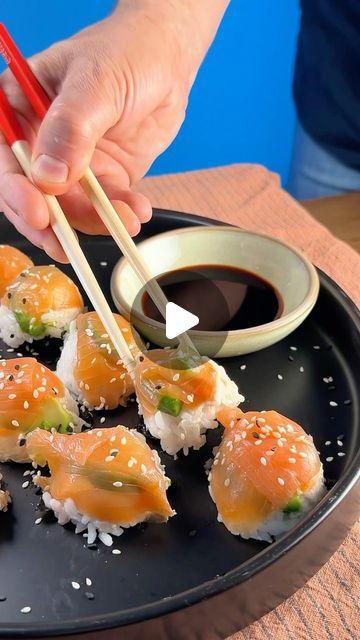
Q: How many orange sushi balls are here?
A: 7